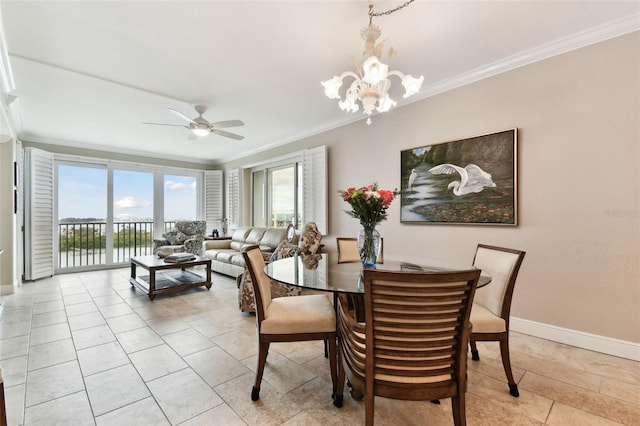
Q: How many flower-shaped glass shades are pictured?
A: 5